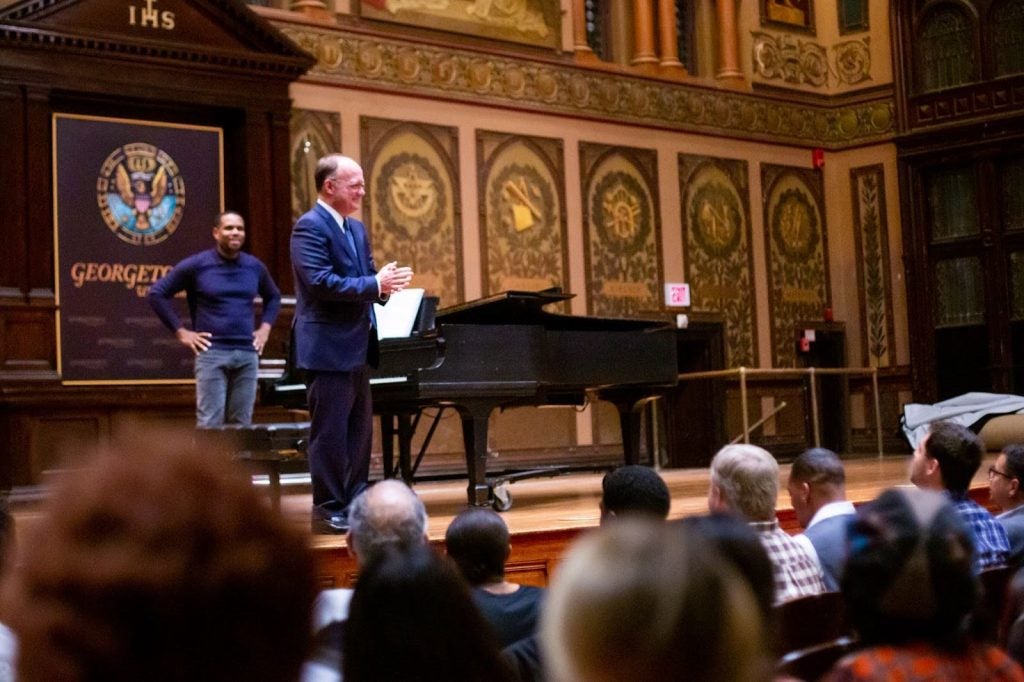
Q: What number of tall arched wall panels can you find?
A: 6